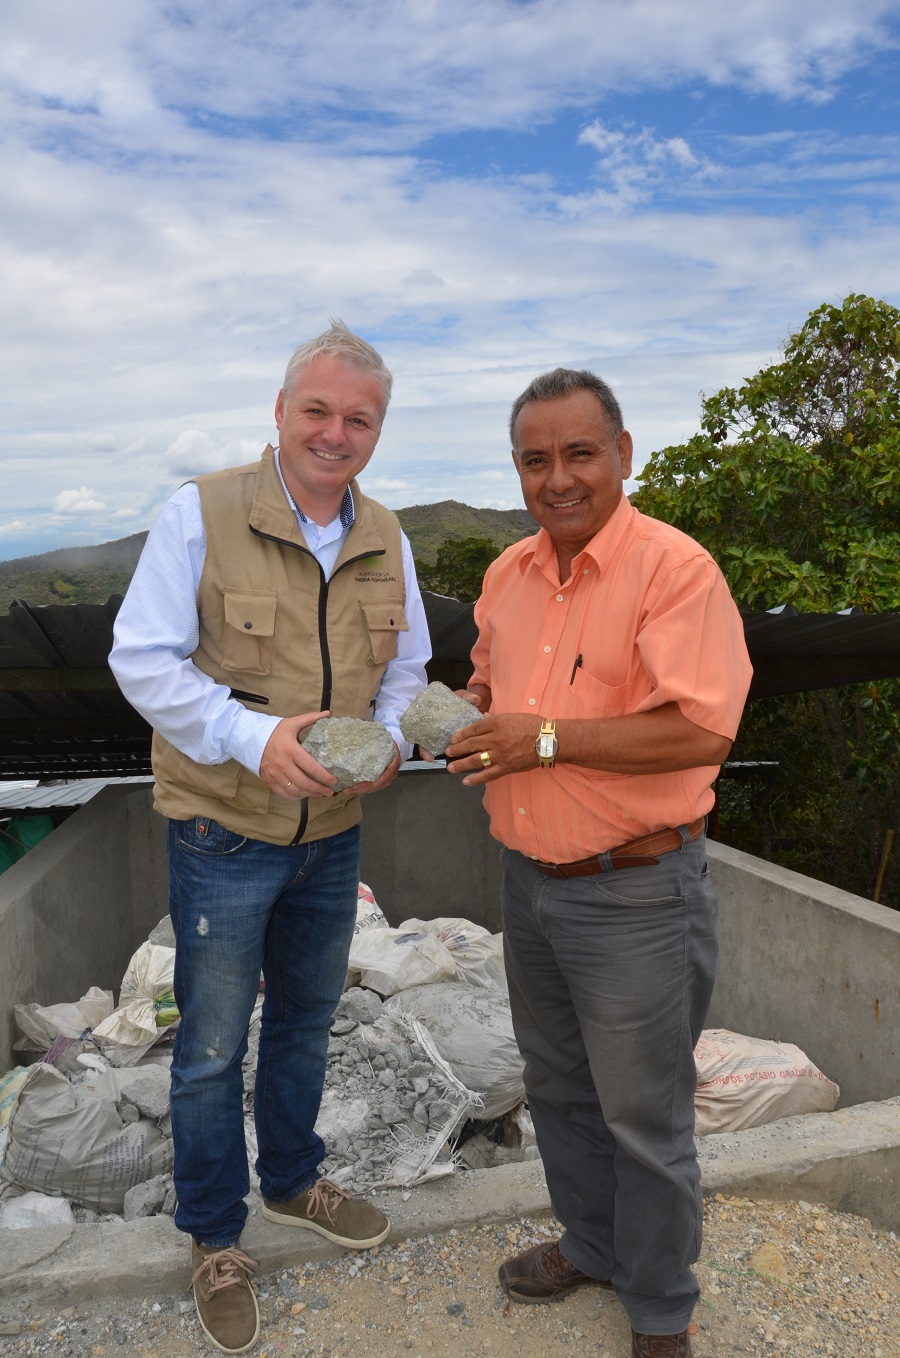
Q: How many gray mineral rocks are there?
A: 2